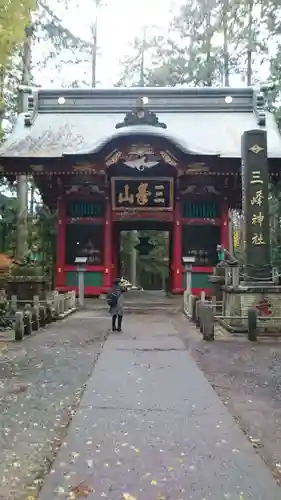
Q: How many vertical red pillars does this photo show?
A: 4